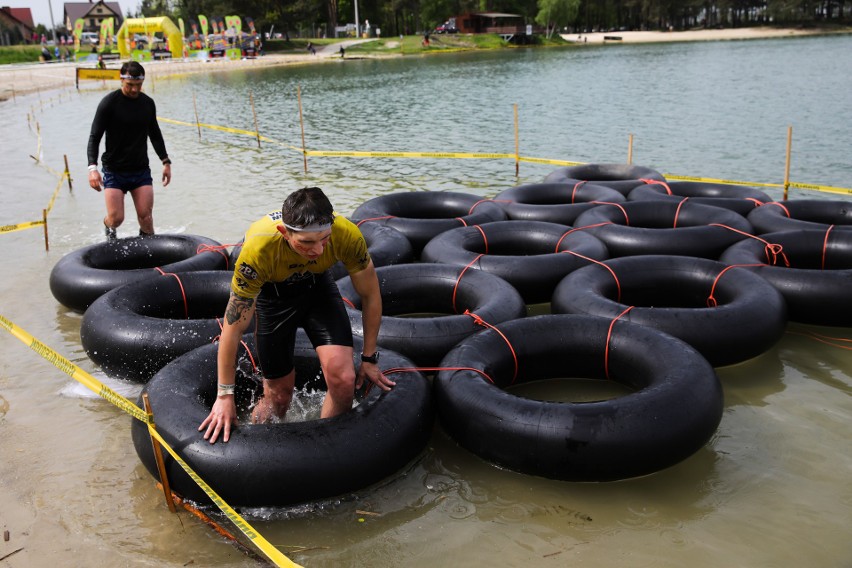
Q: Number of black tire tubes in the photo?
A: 15